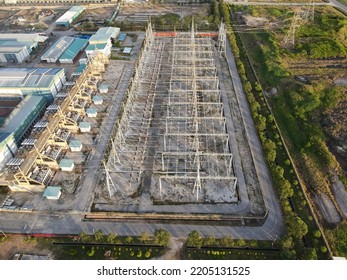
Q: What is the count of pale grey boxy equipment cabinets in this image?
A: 7